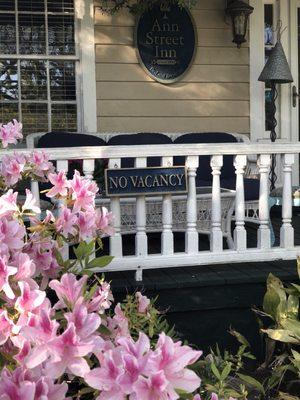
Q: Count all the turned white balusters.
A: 11